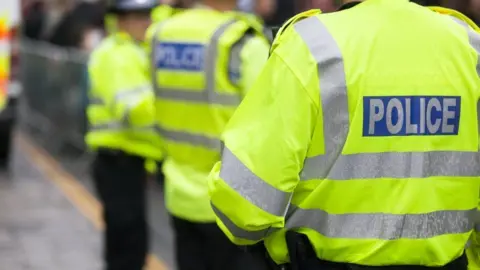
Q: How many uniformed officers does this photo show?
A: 3